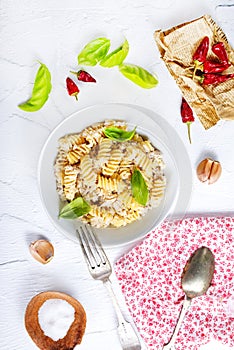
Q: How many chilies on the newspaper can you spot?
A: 4